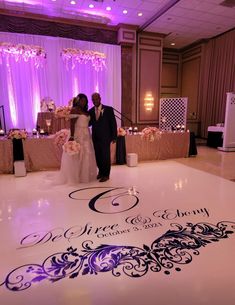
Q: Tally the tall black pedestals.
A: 2